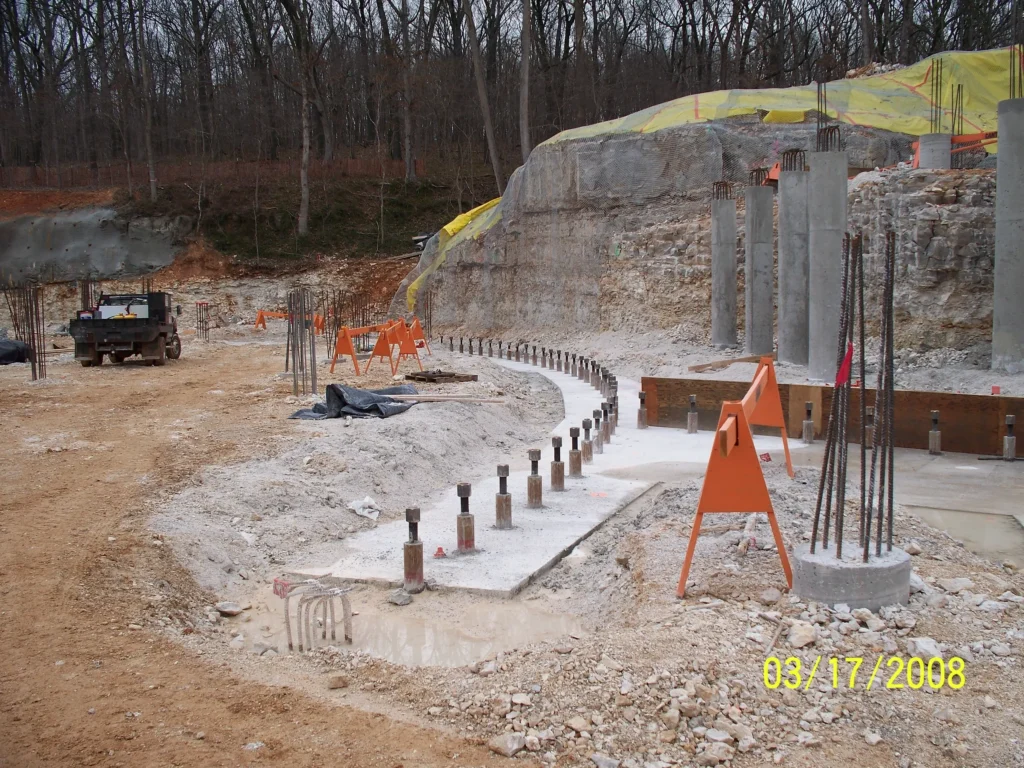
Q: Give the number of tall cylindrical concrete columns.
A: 5